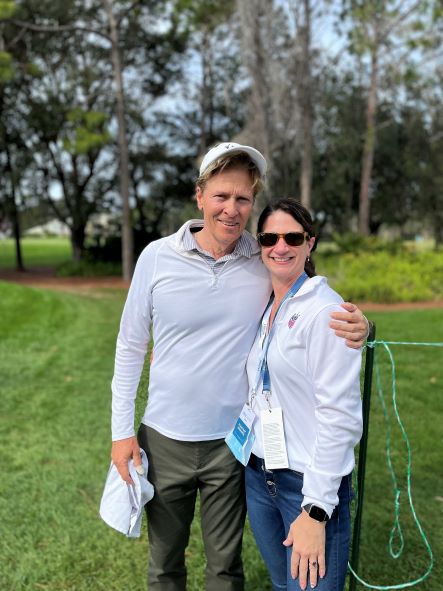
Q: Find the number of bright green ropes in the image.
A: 1